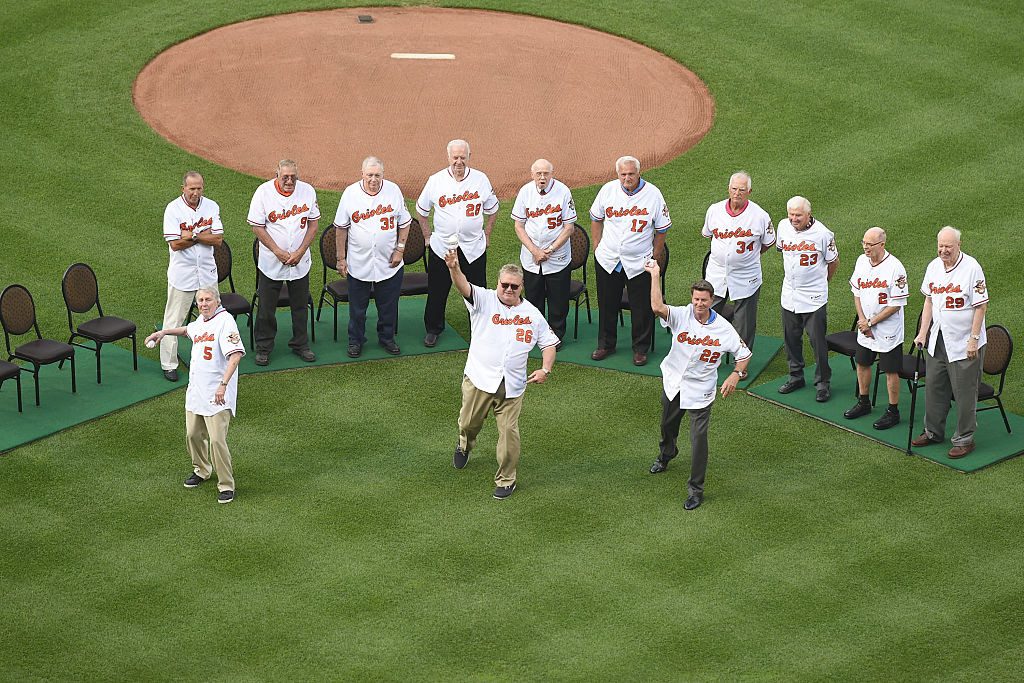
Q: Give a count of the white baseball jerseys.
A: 13